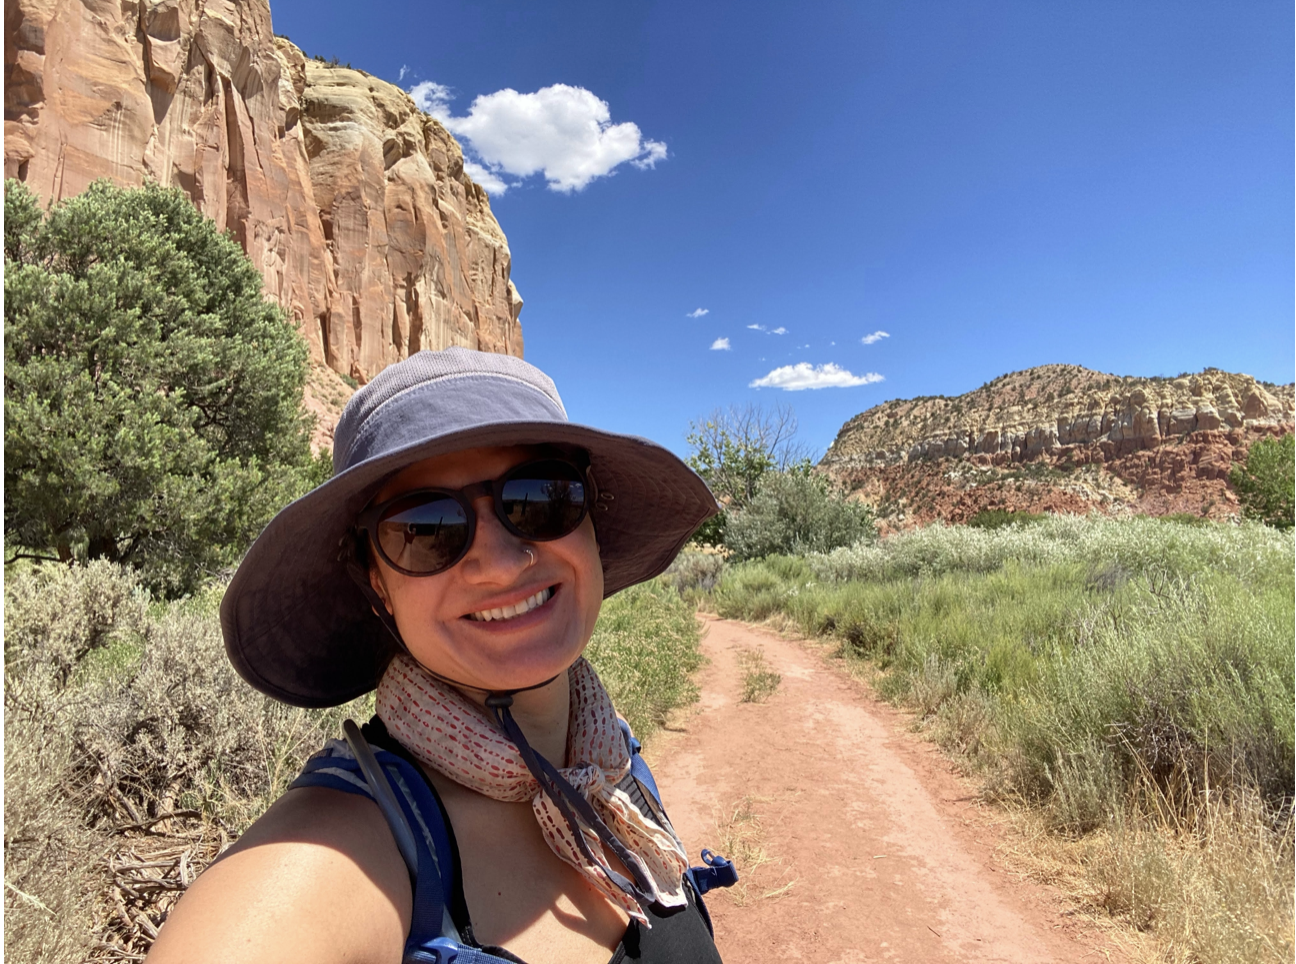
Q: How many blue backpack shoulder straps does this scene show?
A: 2